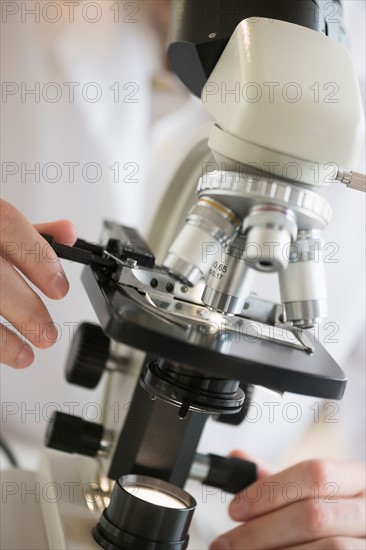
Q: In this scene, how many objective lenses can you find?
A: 4